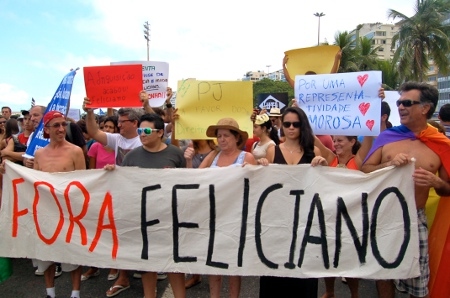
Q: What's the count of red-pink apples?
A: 0